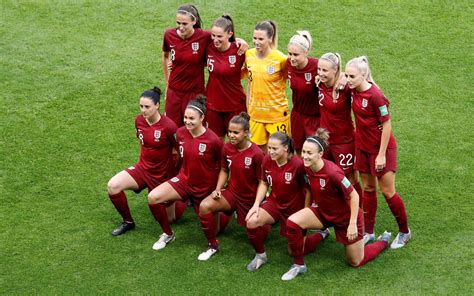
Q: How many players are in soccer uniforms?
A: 11